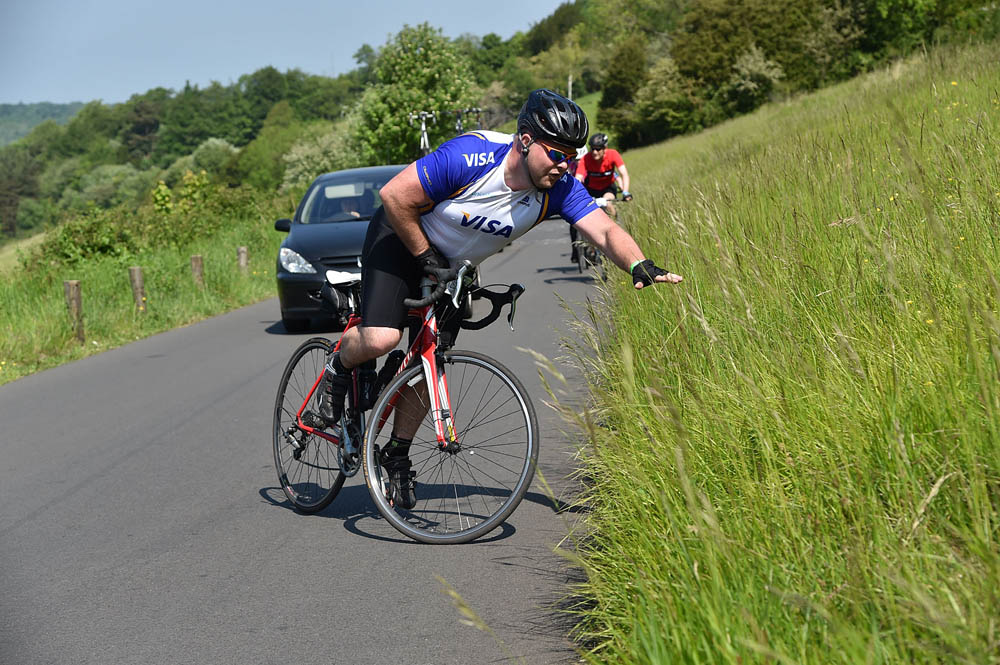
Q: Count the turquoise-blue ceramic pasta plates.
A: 0